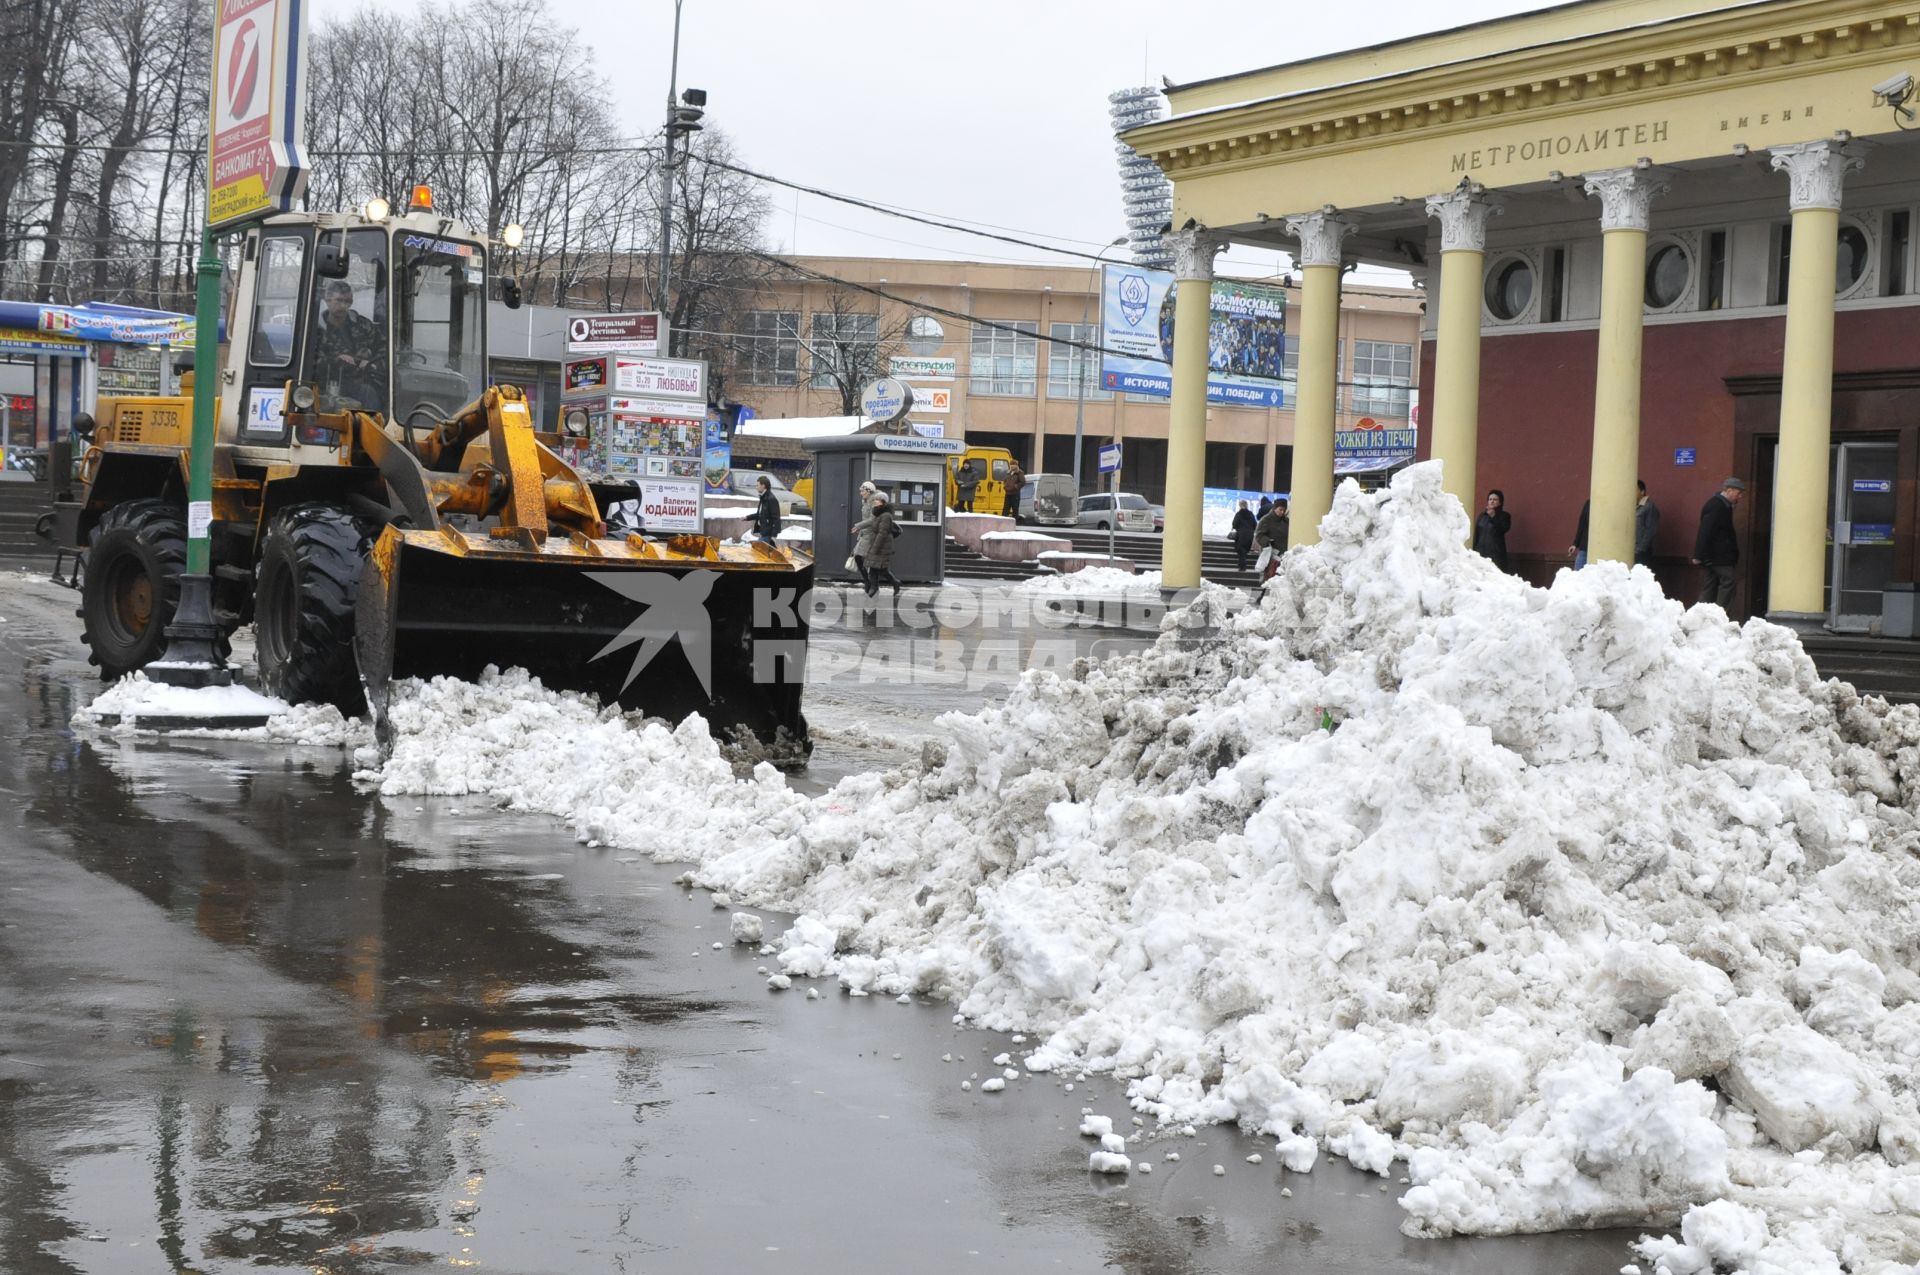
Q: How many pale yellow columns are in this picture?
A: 5